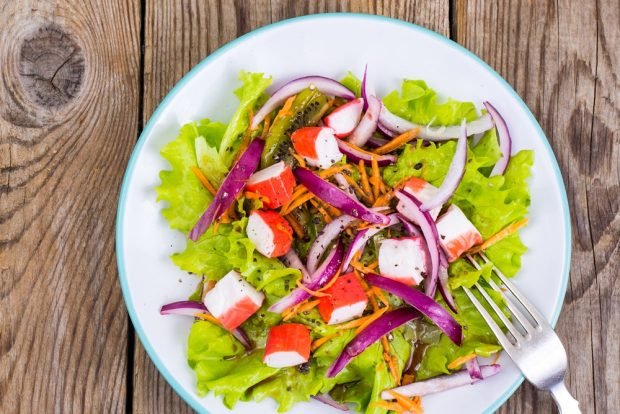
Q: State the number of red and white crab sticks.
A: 10